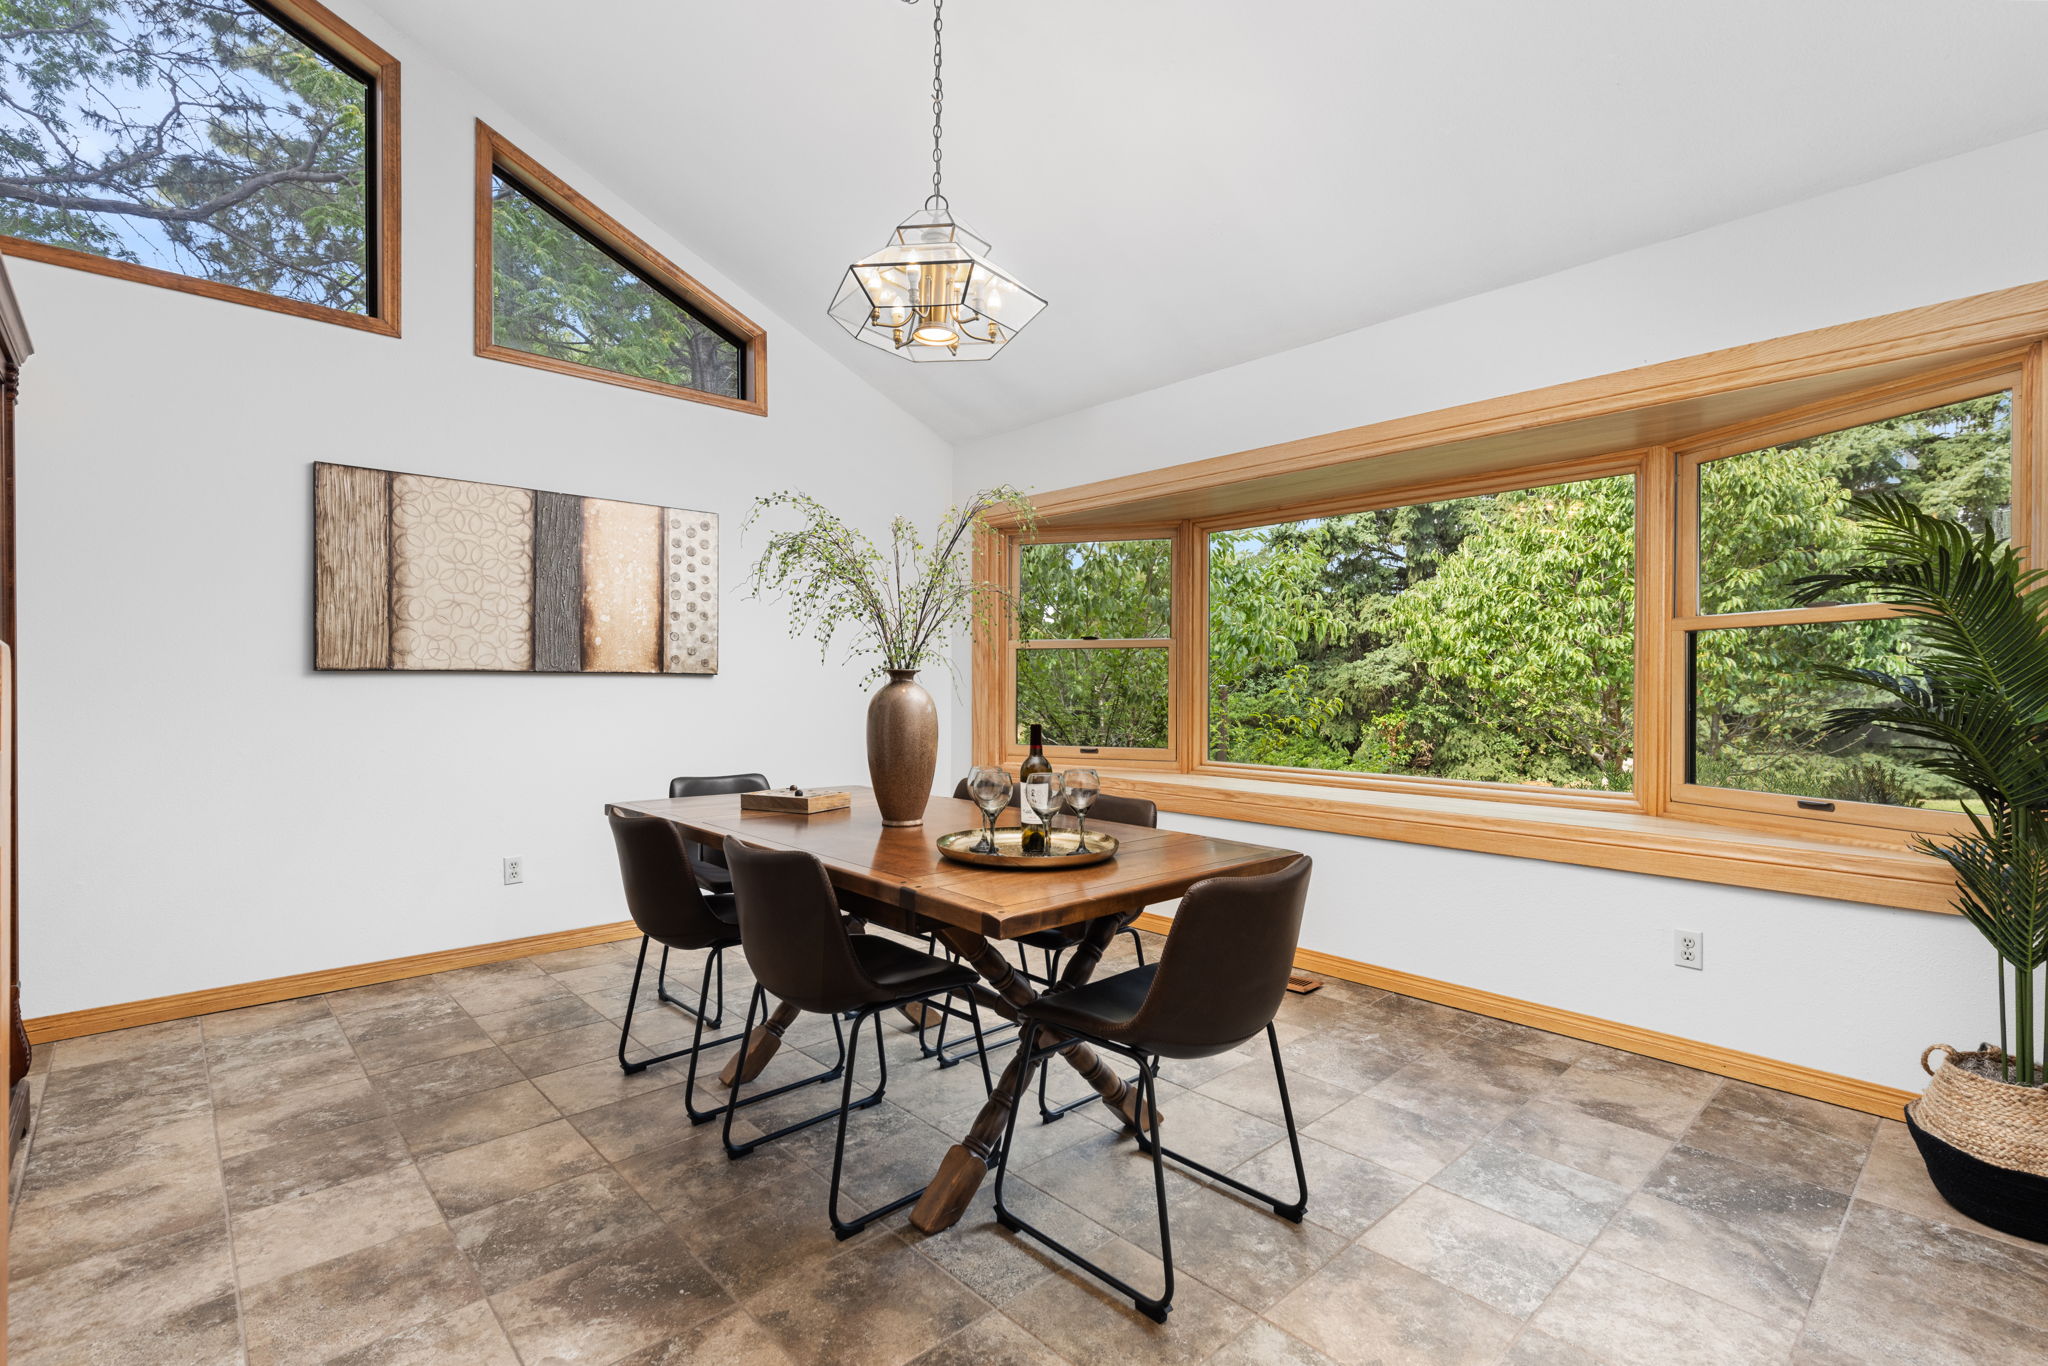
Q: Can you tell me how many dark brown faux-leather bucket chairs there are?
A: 6